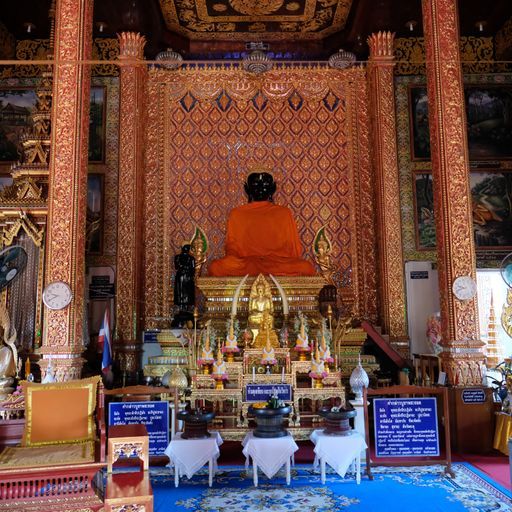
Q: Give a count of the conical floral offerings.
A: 7